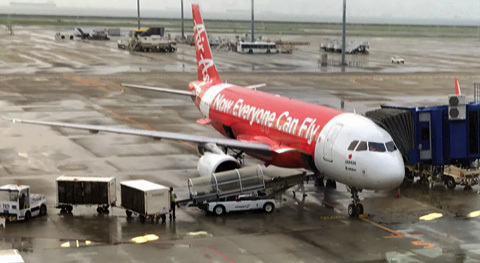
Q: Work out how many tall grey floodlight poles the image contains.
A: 4